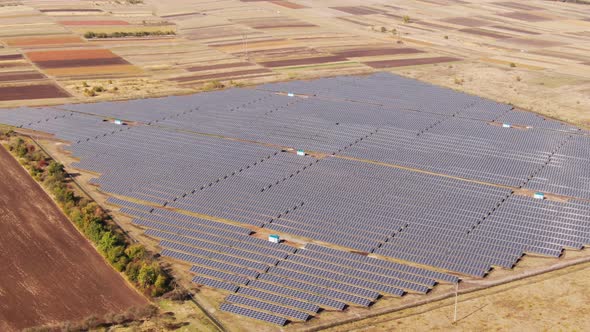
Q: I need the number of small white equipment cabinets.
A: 6